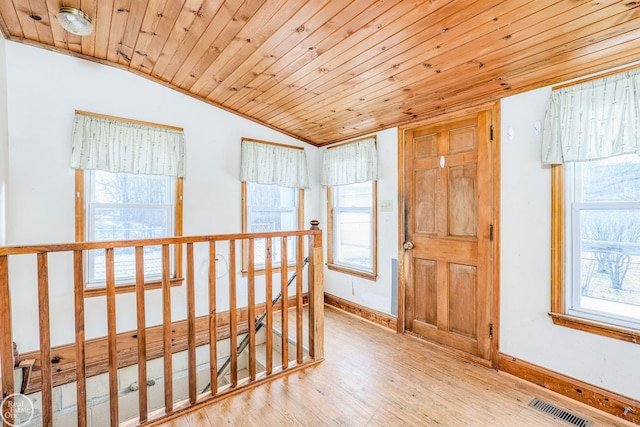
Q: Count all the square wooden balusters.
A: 13